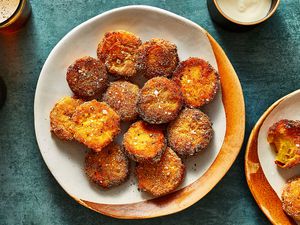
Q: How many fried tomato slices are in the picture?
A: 14